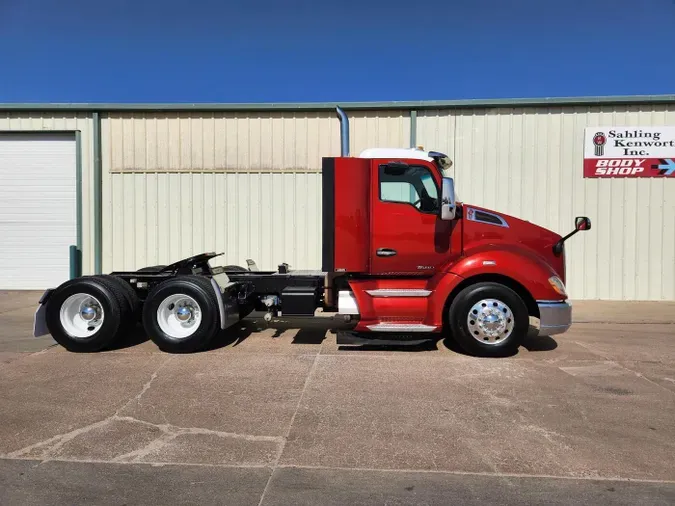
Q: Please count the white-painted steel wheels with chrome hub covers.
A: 2